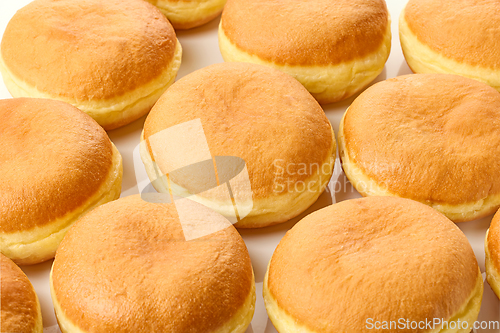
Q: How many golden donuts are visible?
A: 11